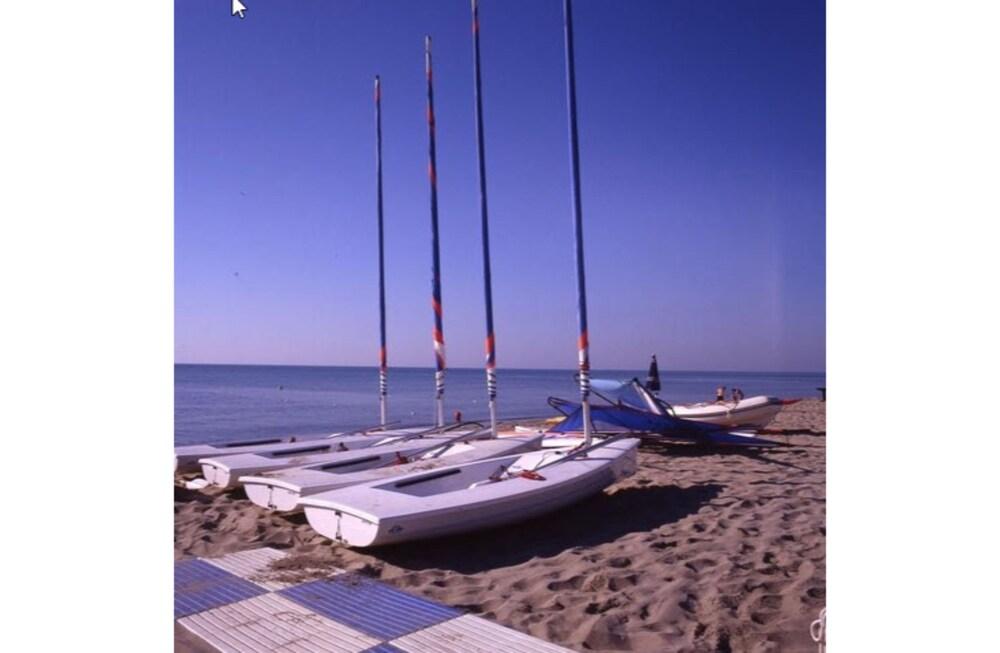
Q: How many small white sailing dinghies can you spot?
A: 4